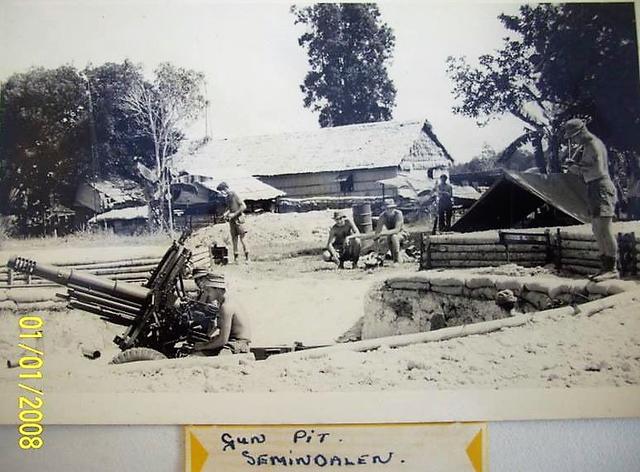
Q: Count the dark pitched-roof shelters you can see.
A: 1